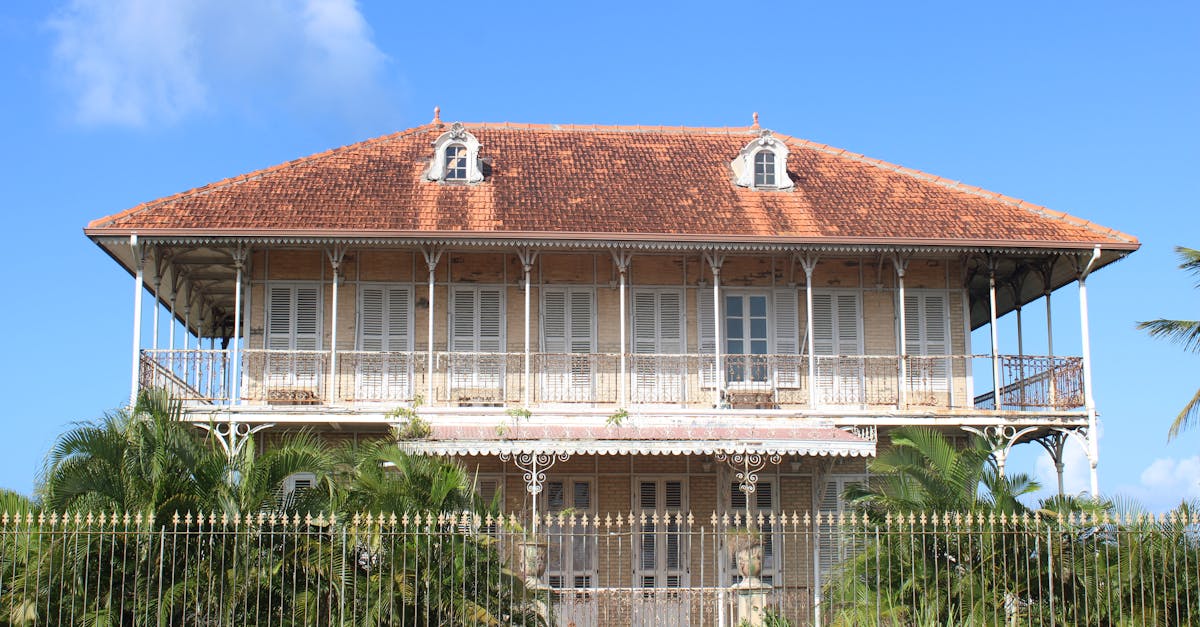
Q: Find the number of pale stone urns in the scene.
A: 2